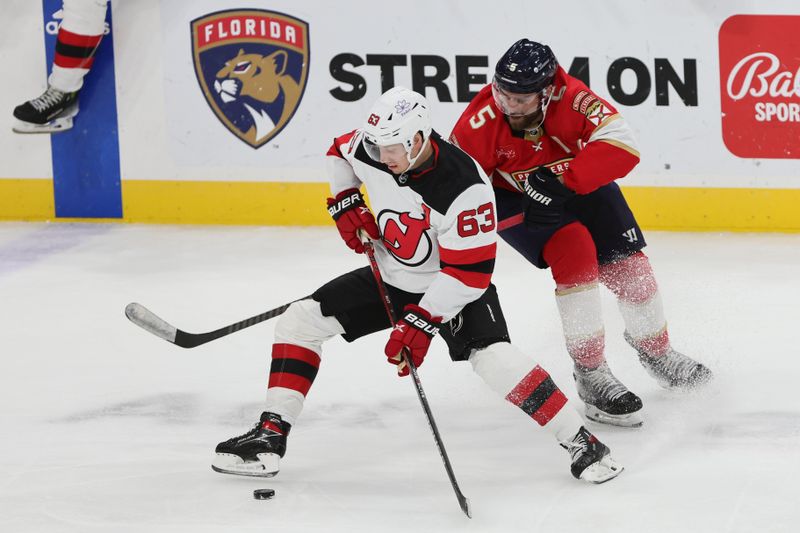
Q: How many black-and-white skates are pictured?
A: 5